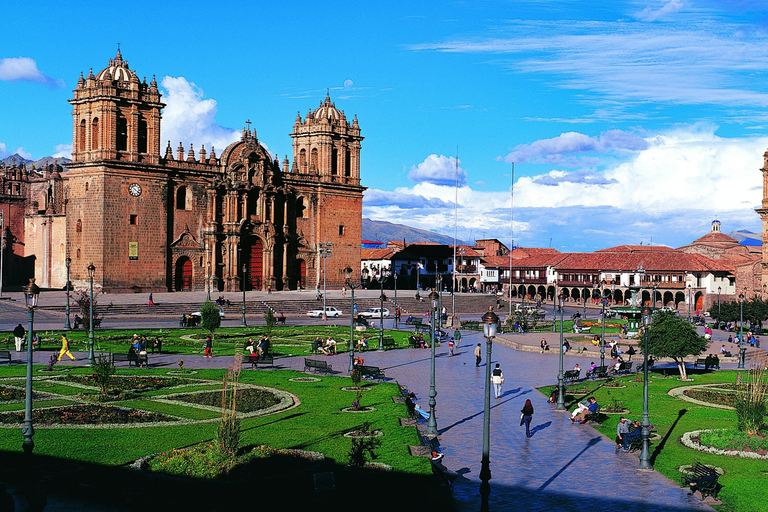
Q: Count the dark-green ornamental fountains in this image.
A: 1